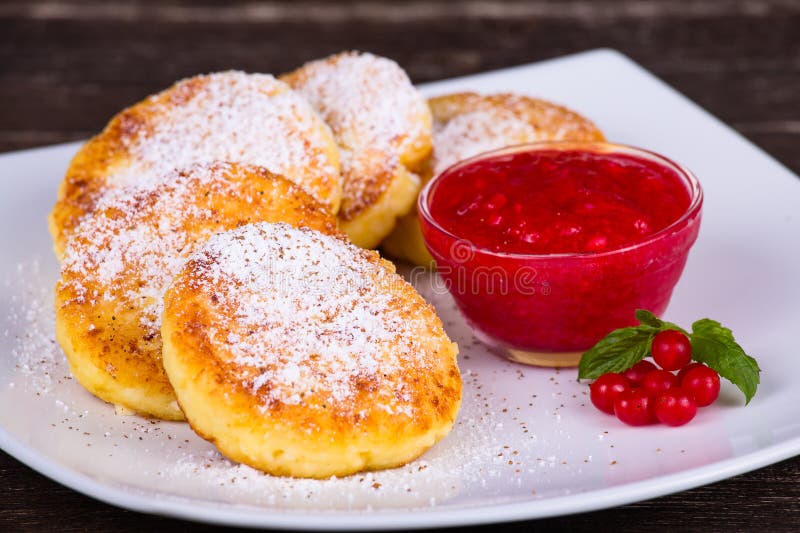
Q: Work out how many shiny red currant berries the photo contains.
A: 8